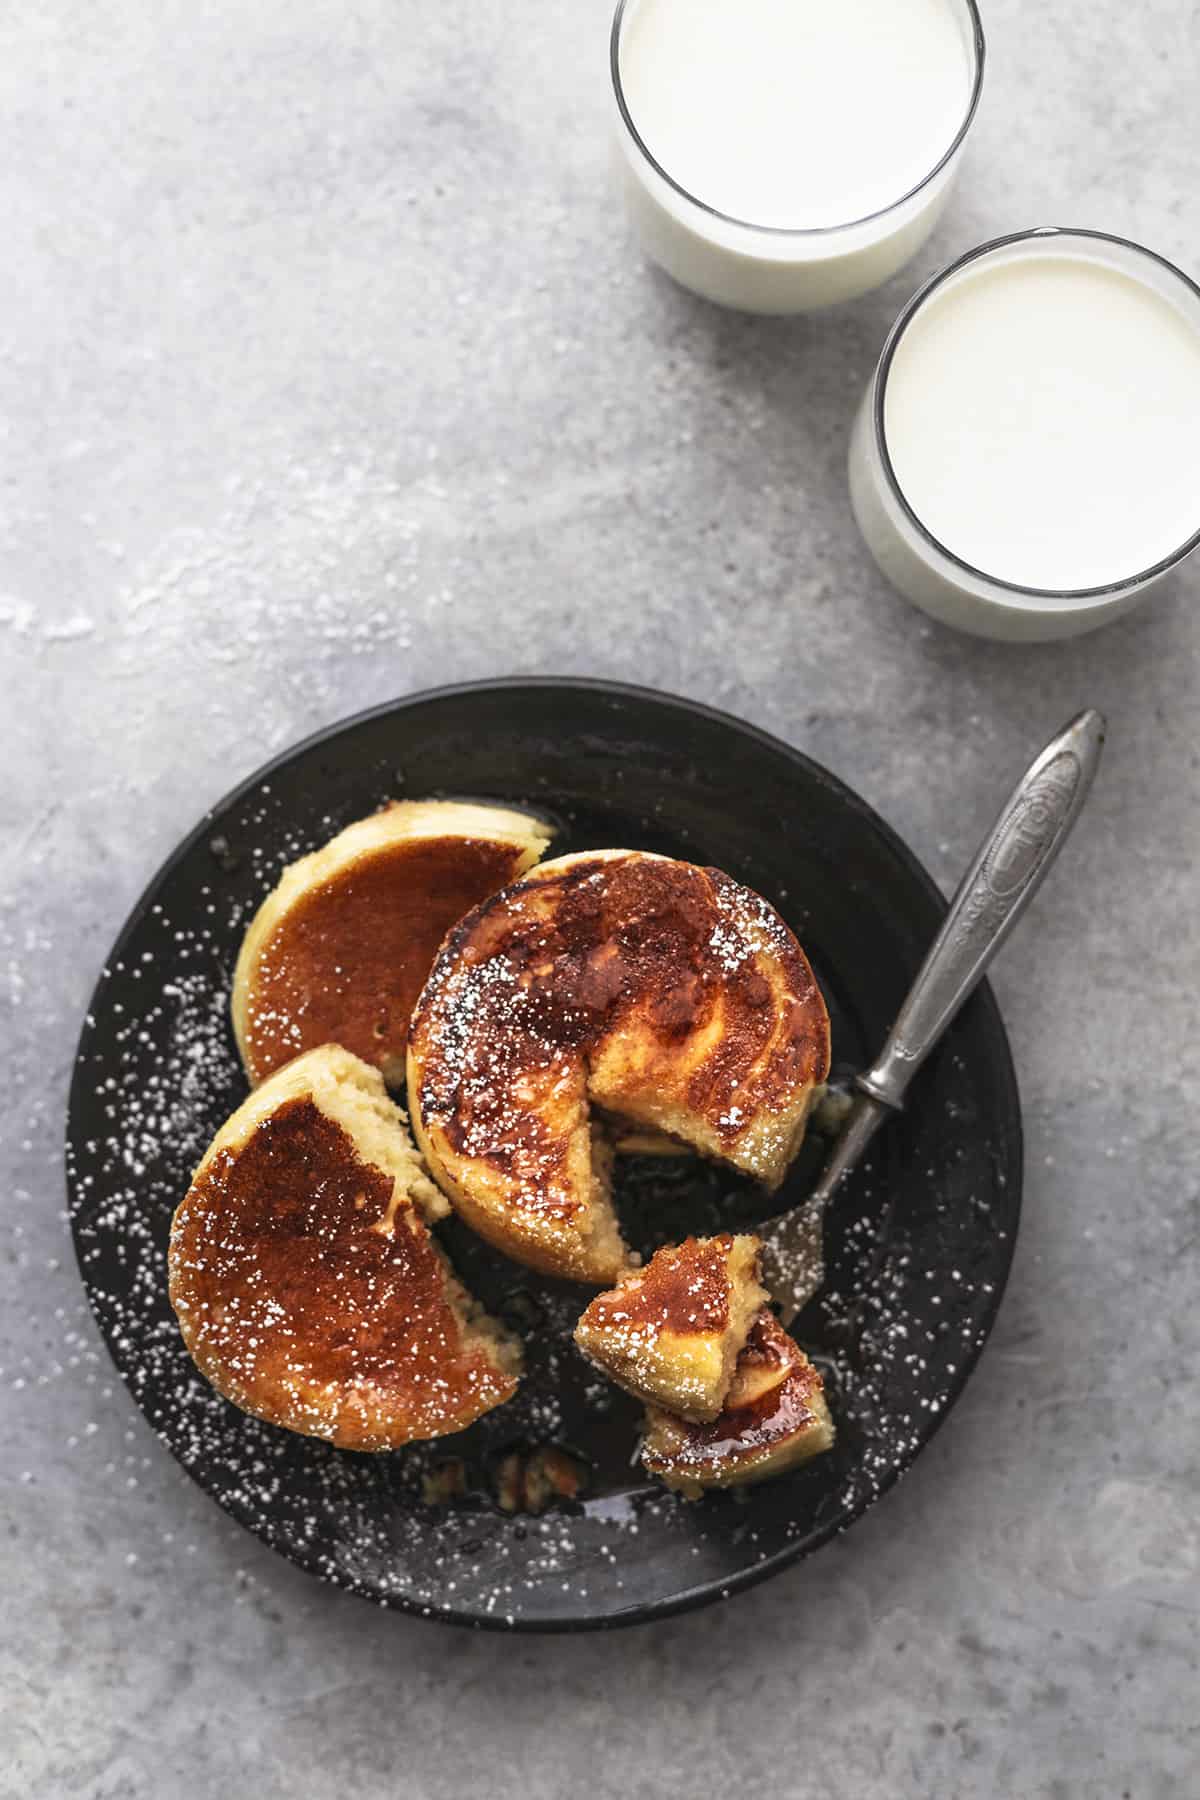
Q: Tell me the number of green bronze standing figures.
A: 0